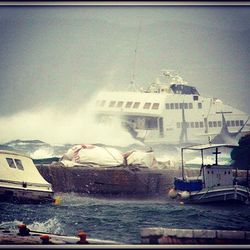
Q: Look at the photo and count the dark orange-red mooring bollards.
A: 3